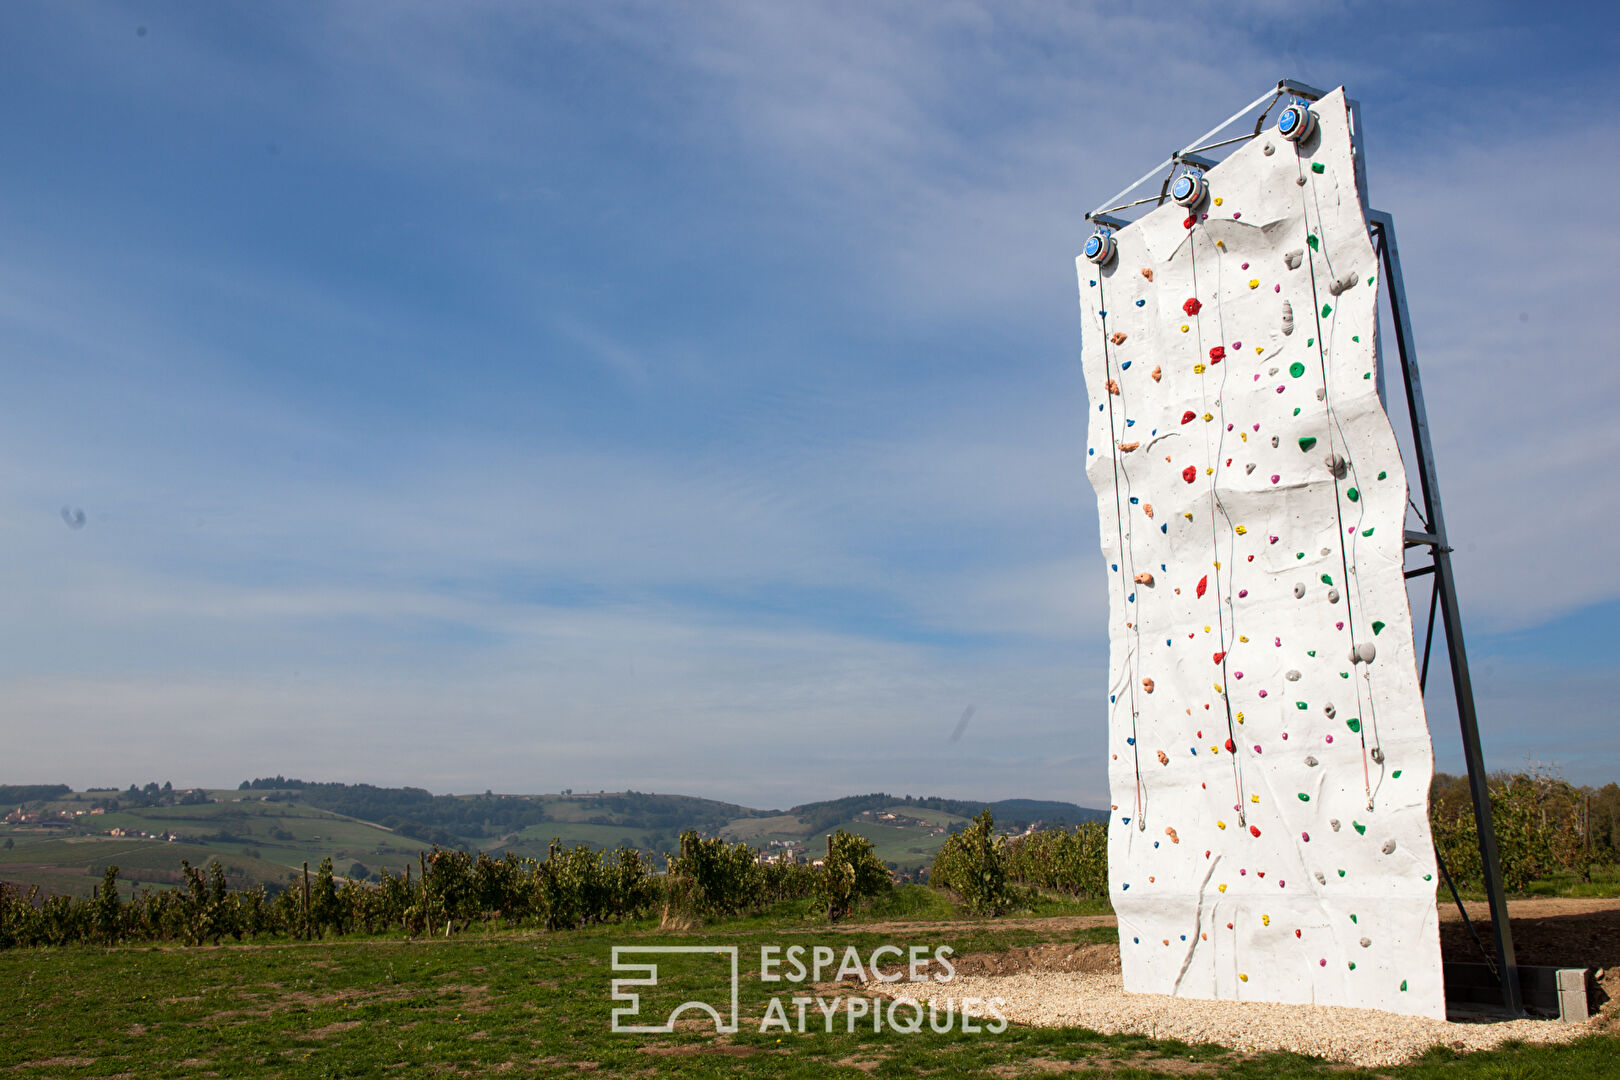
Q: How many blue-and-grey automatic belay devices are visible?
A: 3